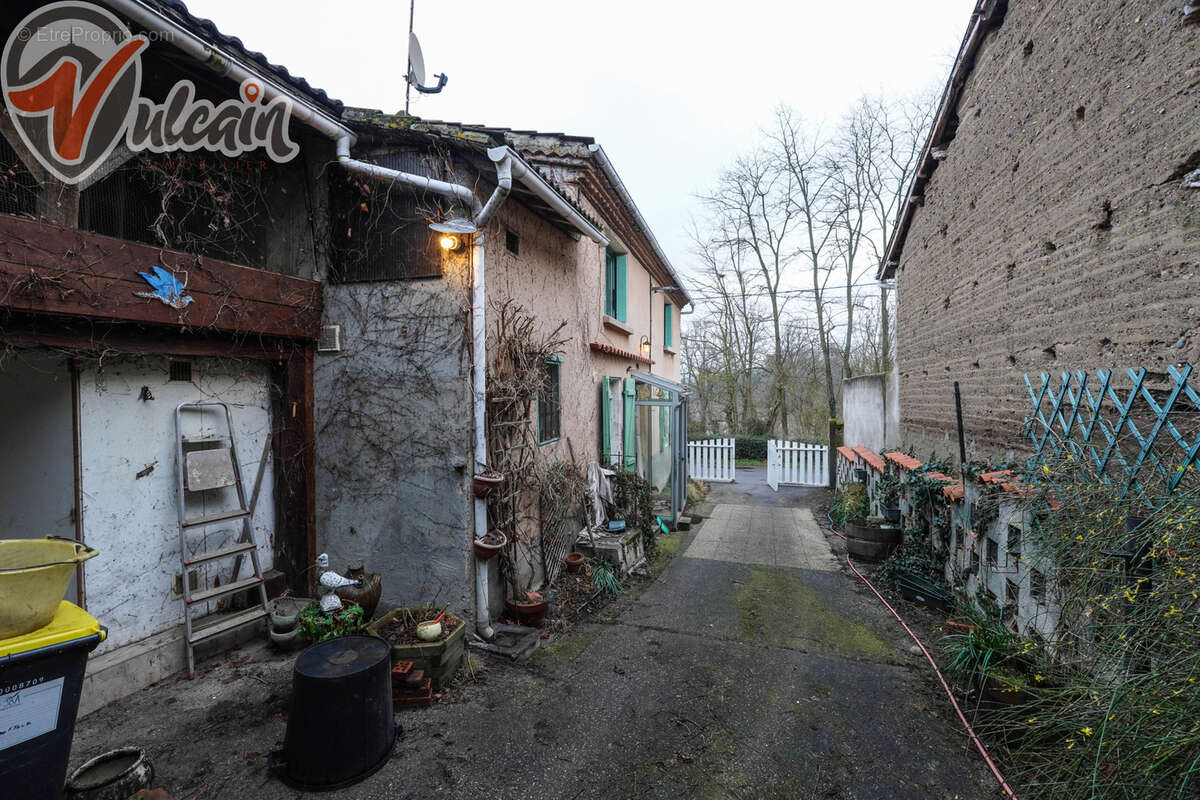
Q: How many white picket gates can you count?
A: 2